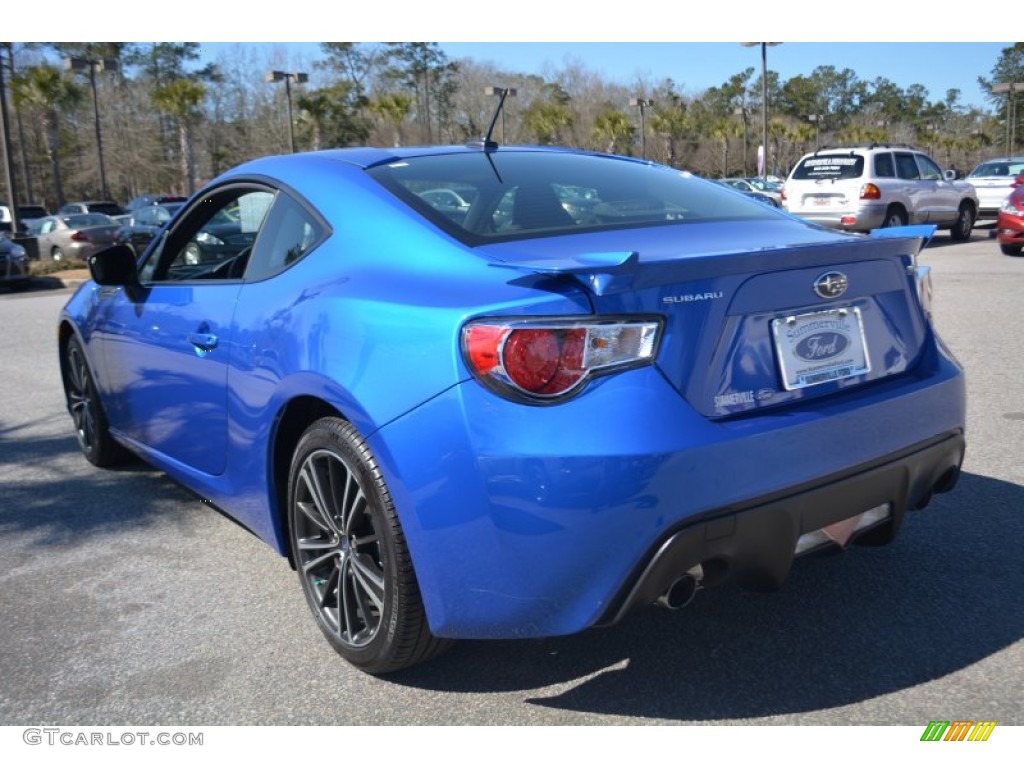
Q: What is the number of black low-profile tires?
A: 2